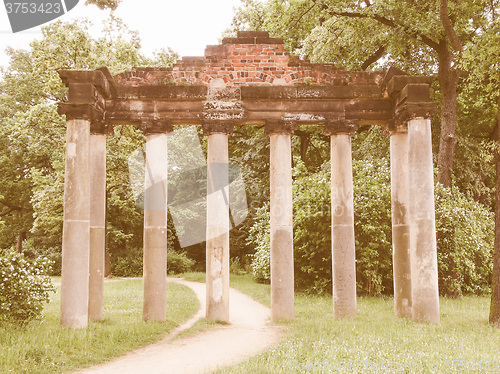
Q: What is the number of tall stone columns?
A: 8